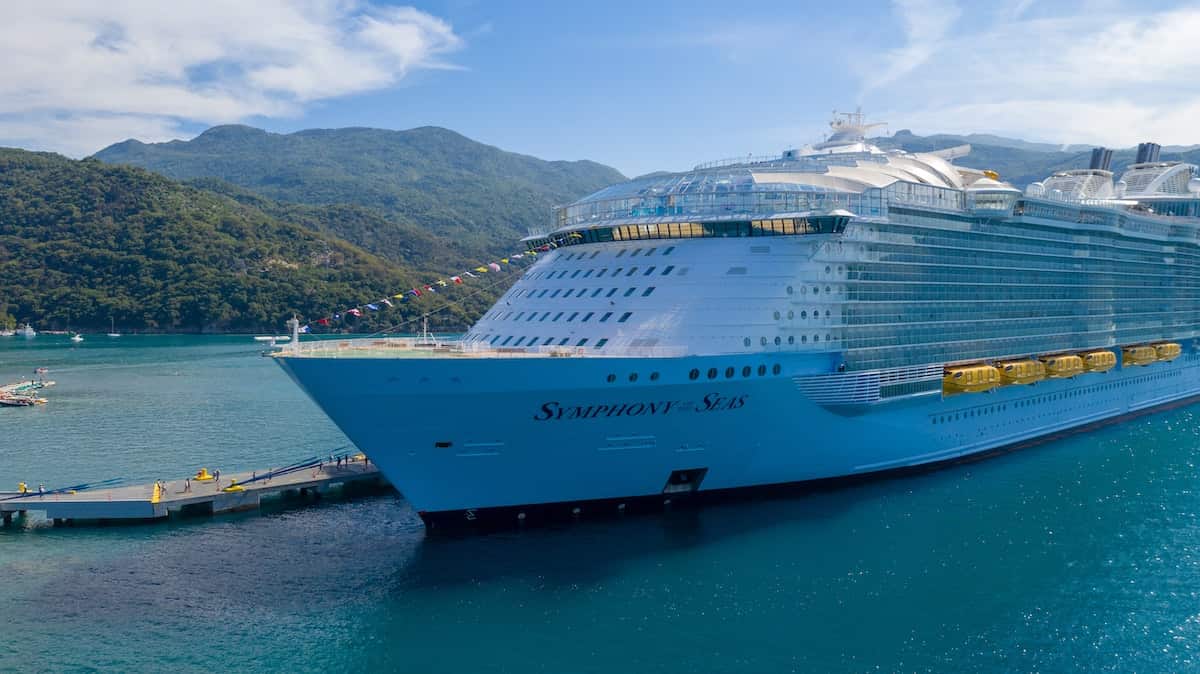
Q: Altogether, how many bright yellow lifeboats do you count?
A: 6